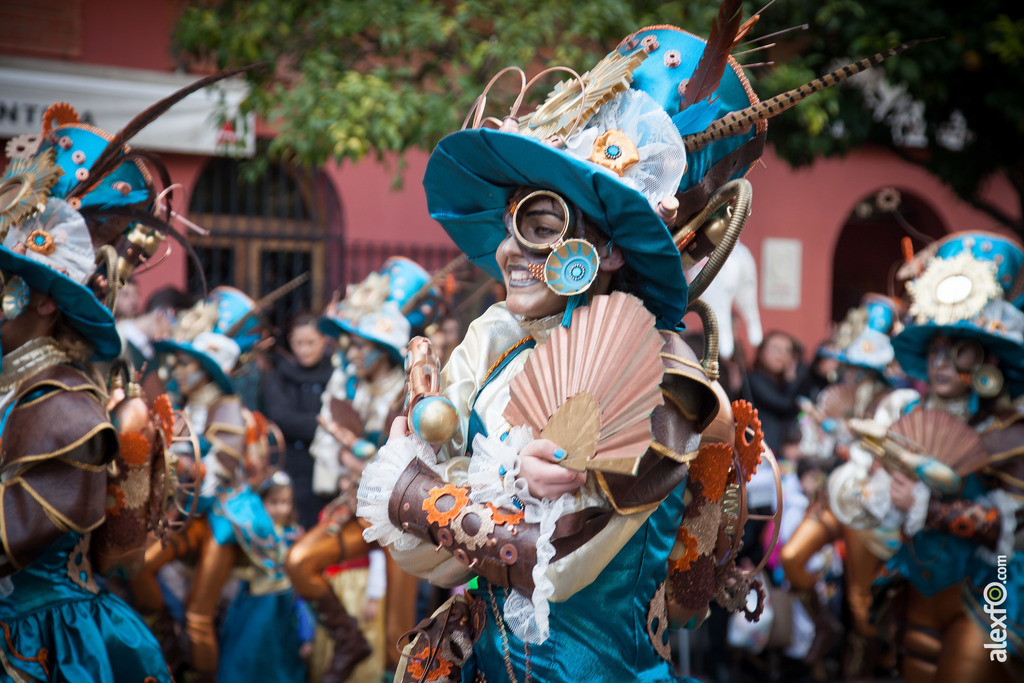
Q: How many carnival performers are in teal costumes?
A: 6